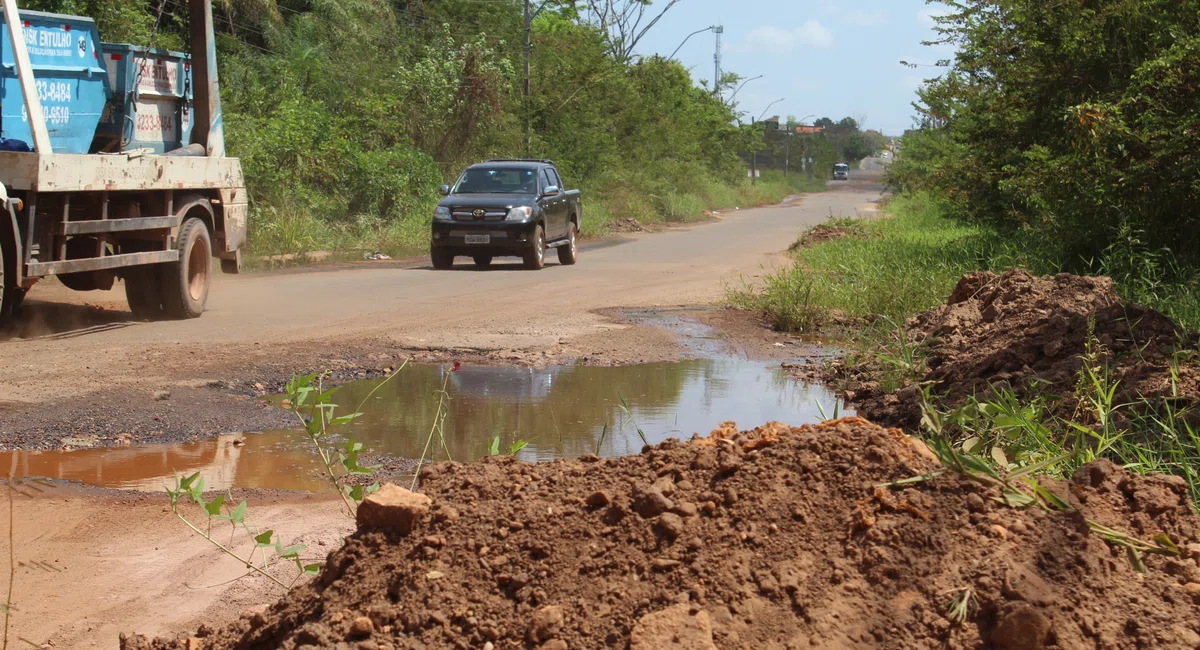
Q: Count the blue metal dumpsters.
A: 2